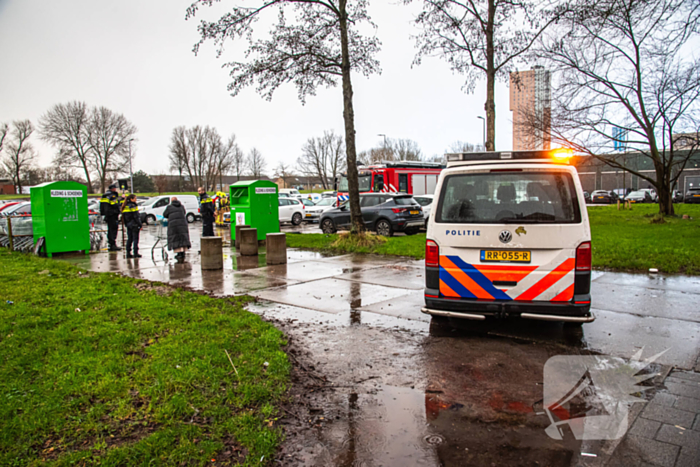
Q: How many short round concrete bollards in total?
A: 4